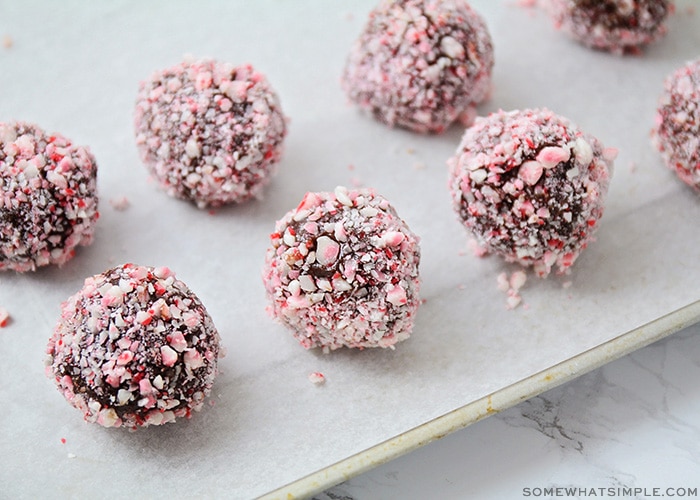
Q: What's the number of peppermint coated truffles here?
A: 8